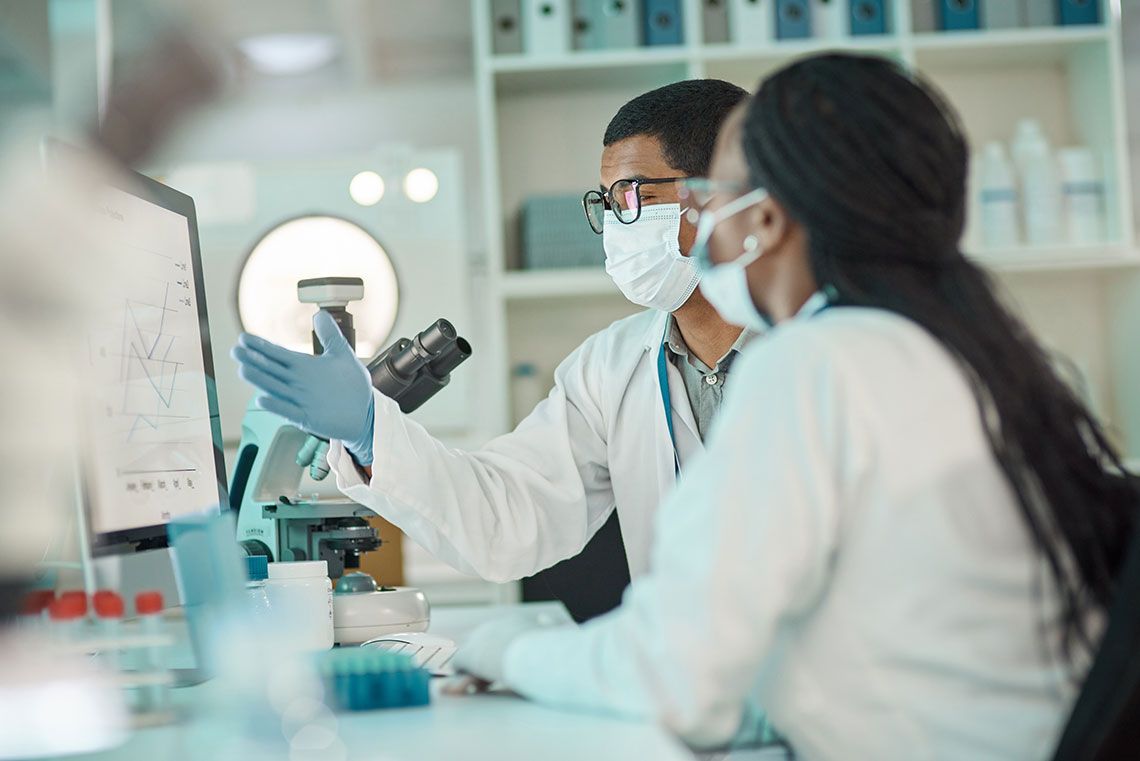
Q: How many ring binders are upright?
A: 15